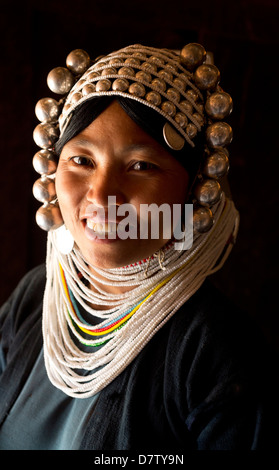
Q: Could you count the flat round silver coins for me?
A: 2